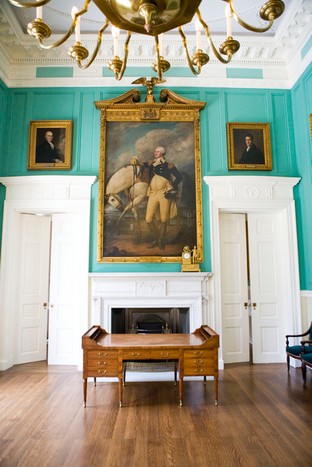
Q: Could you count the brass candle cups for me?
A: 7